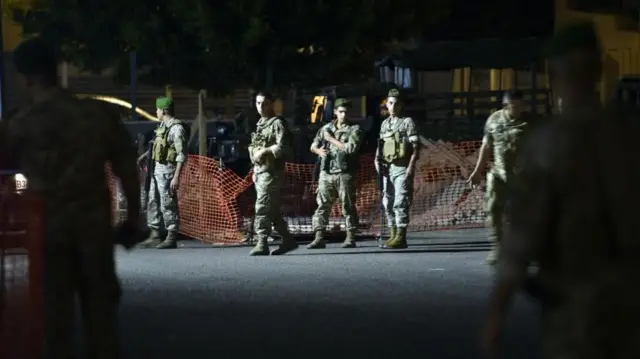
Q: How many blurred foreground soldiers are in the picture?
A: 2